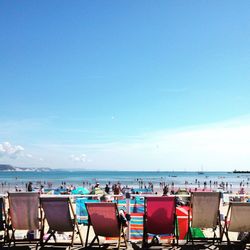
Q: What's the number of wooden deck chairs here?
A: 7